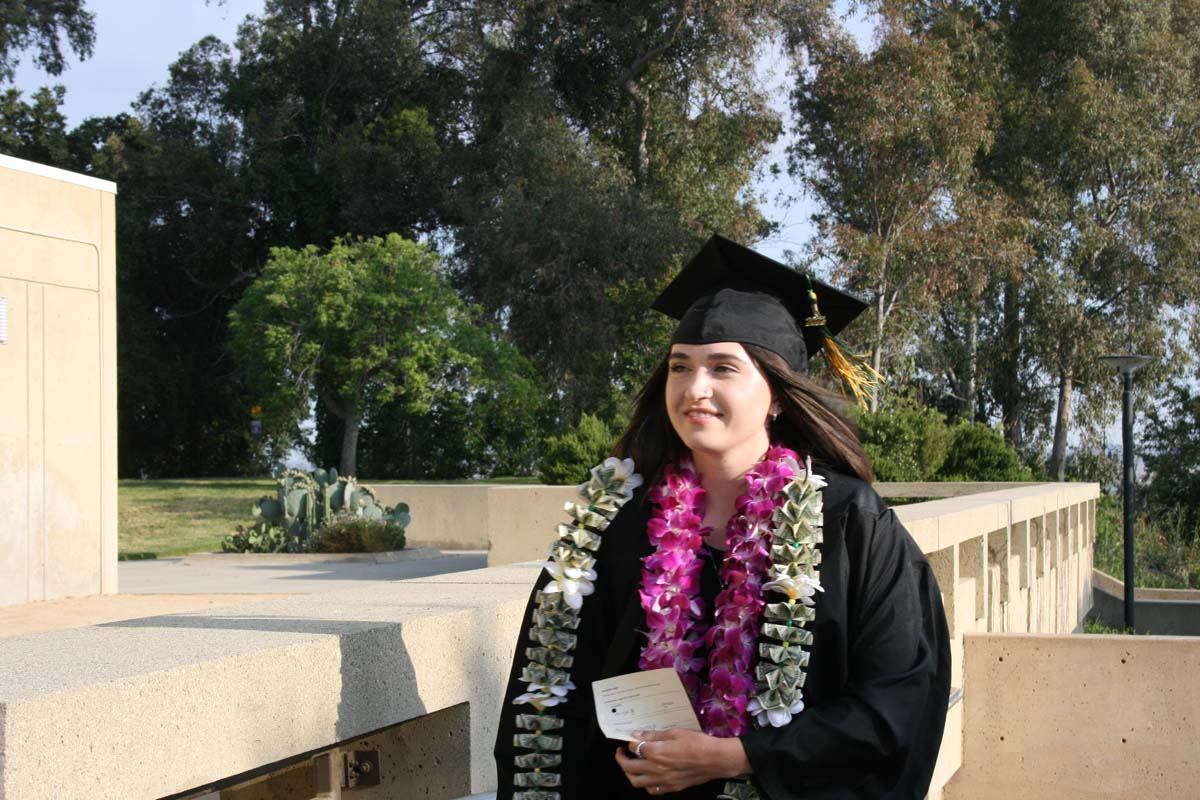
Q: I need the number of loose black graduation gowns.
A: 1